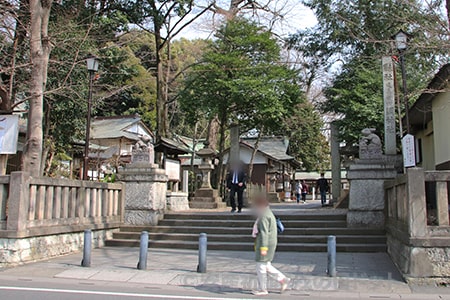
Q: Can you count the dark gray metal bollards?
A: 4